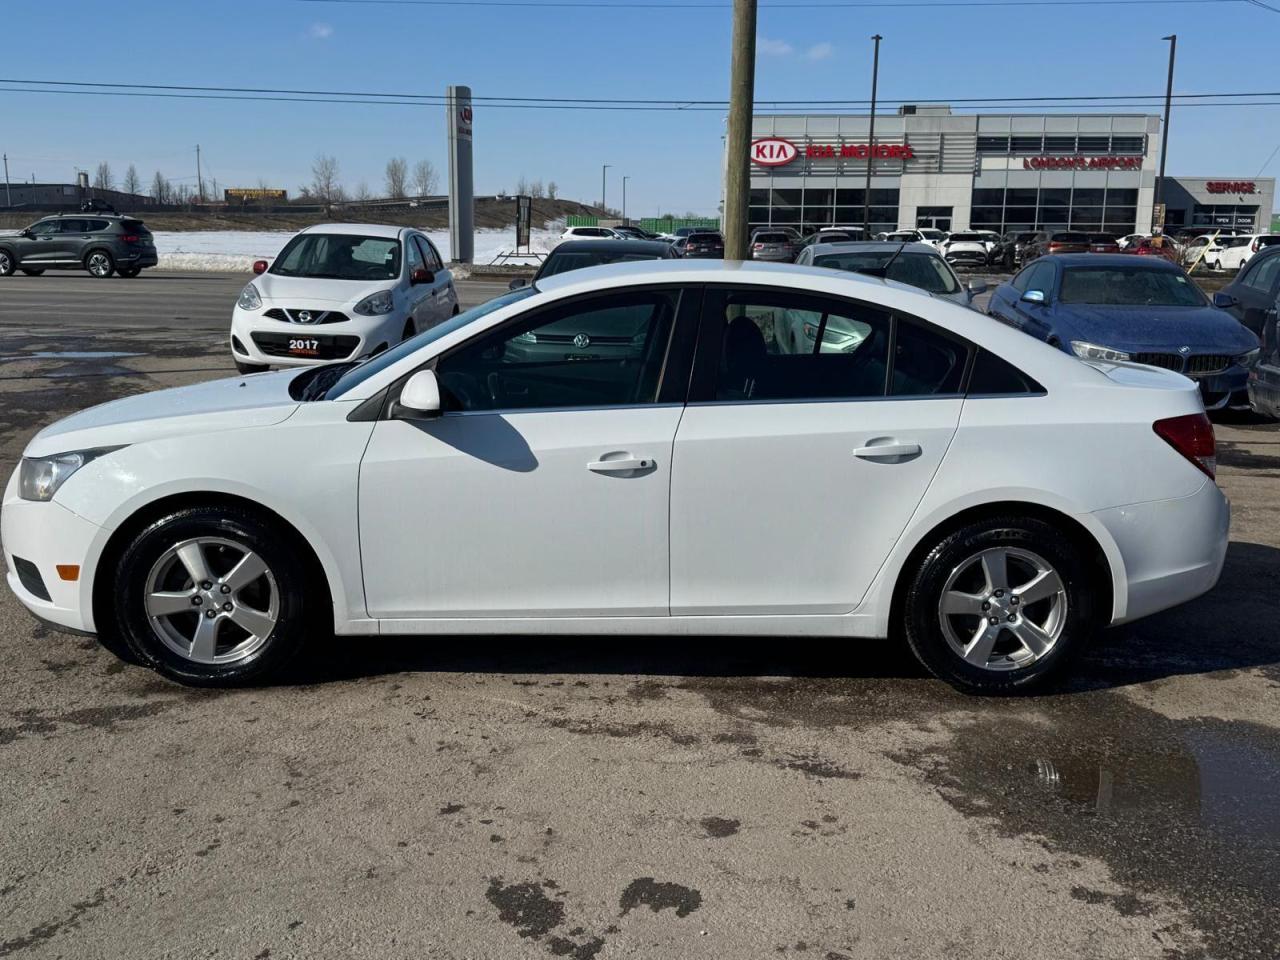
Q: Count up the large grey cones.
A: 0